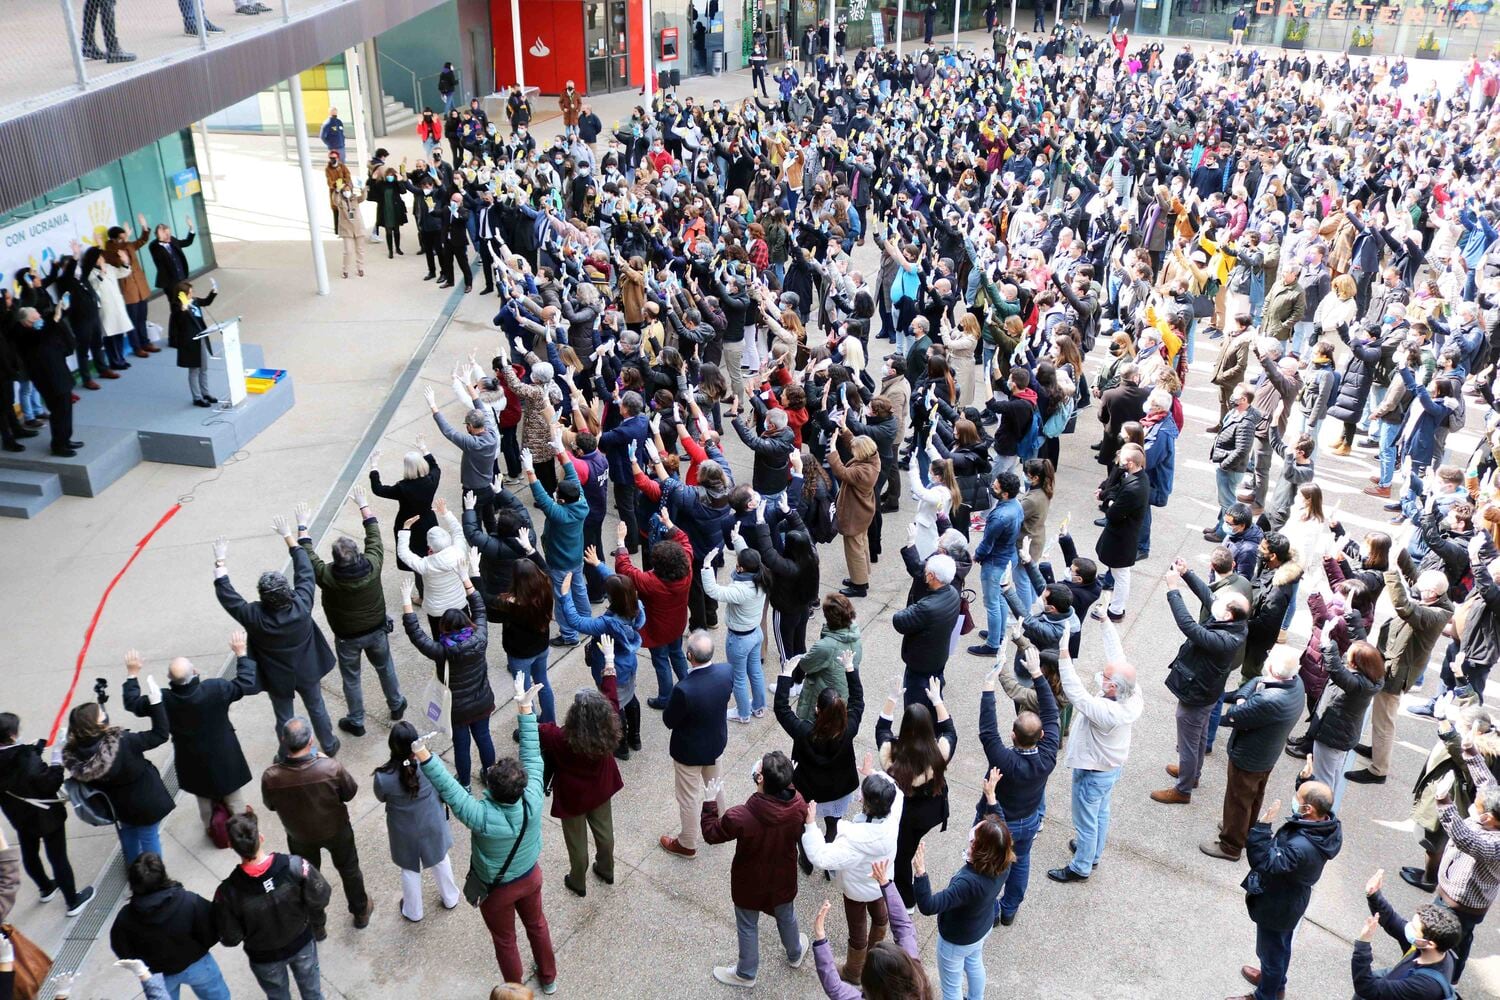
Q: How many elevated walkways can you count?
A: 1